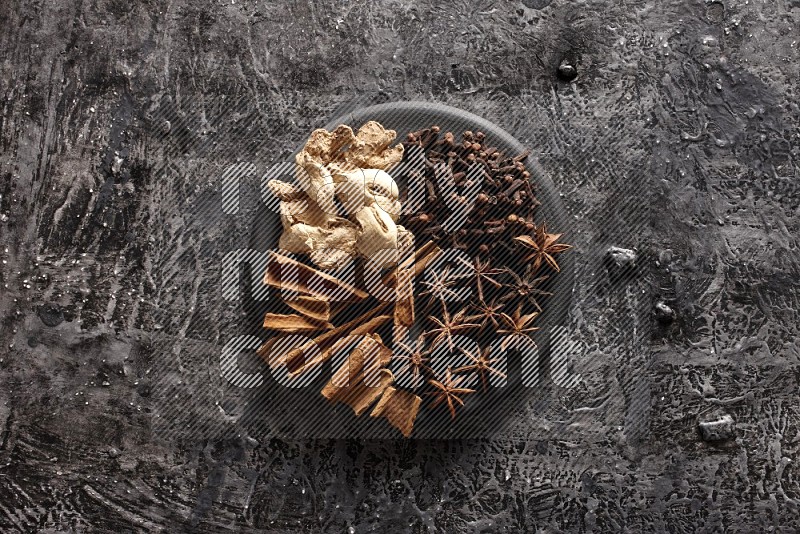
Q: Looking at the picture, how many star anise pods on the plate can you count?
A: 10